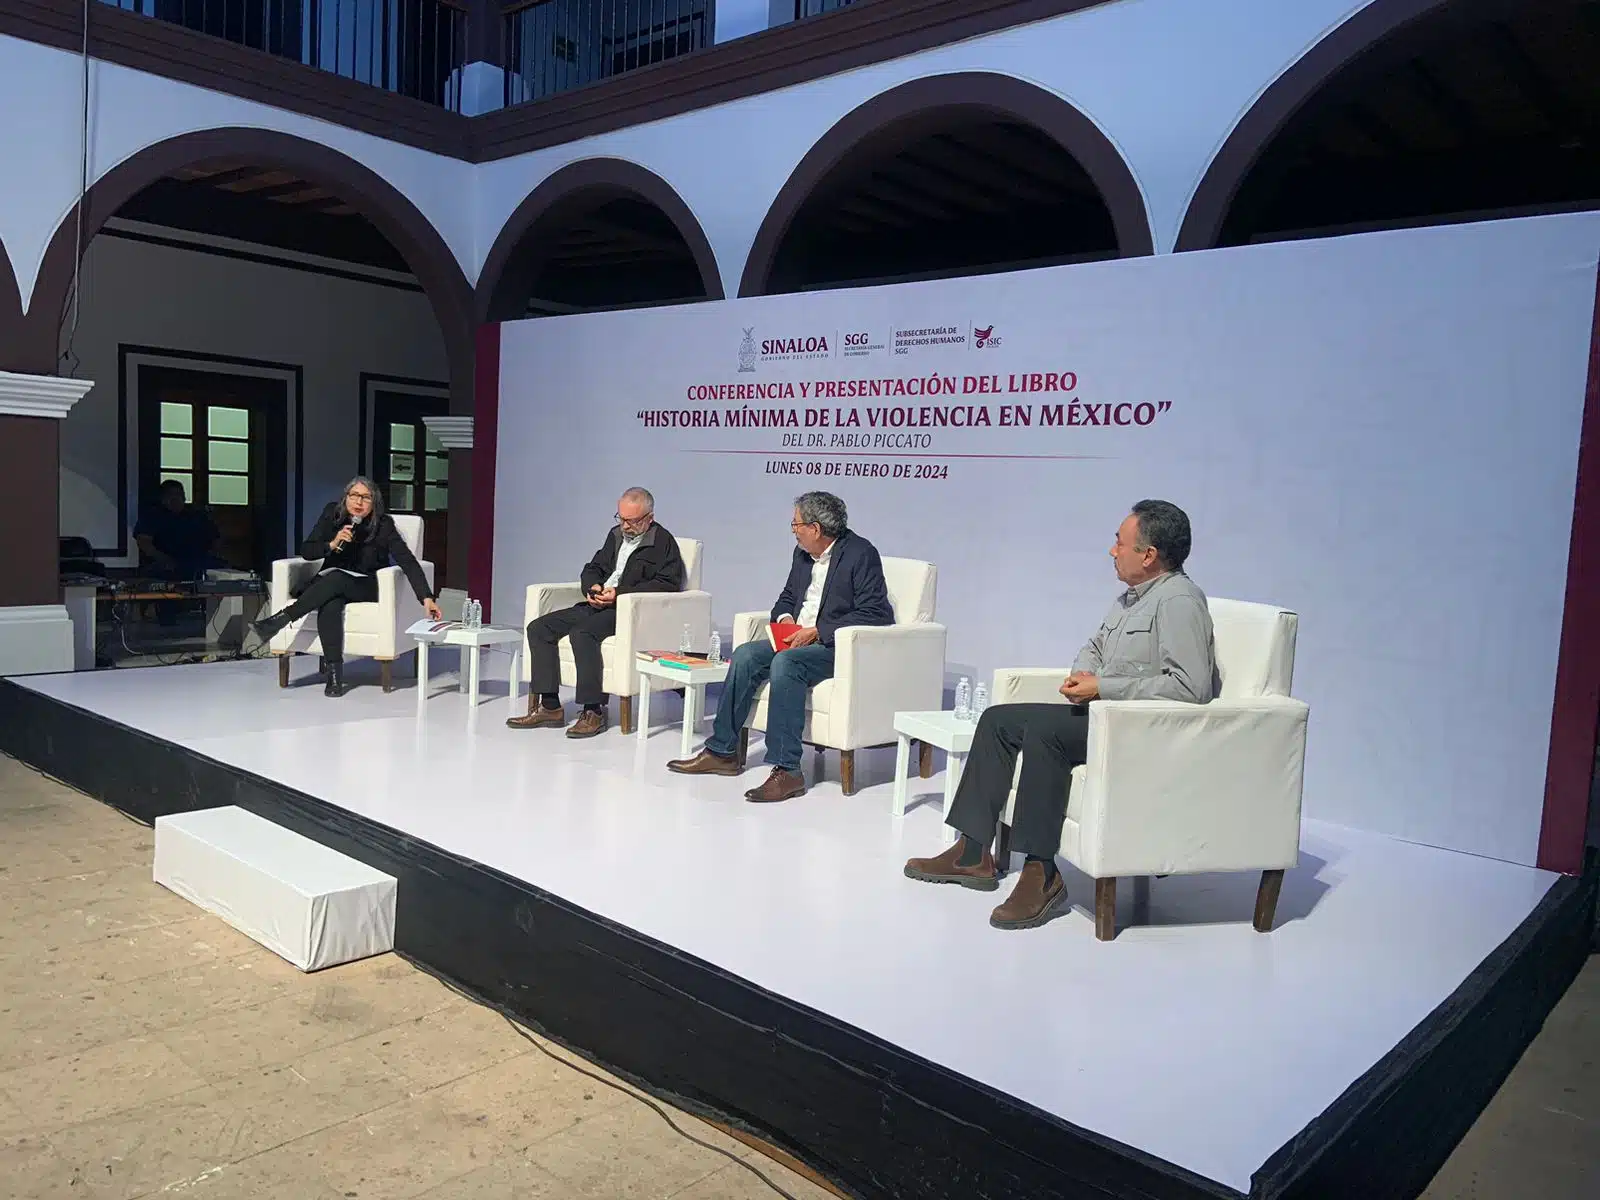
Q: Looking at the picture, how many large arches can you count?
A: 4